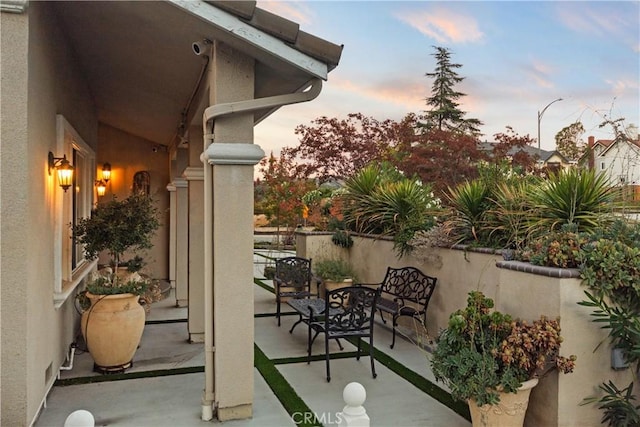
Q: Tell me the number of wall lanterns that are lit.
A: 3